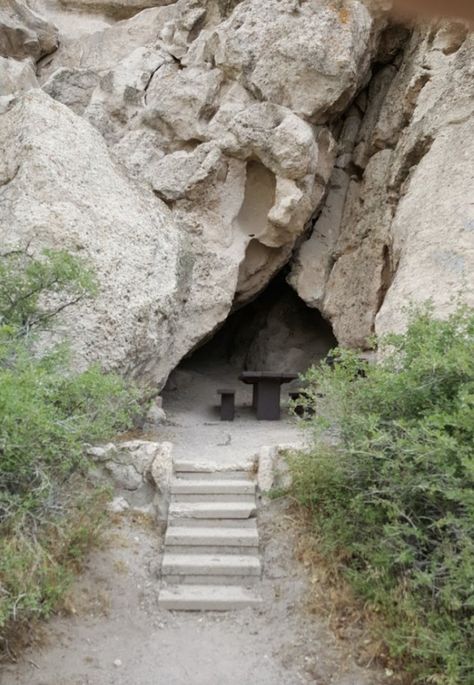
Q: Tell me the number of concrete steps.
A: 6